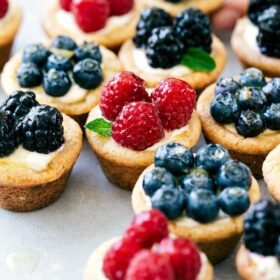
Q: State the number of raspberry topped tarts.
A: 4